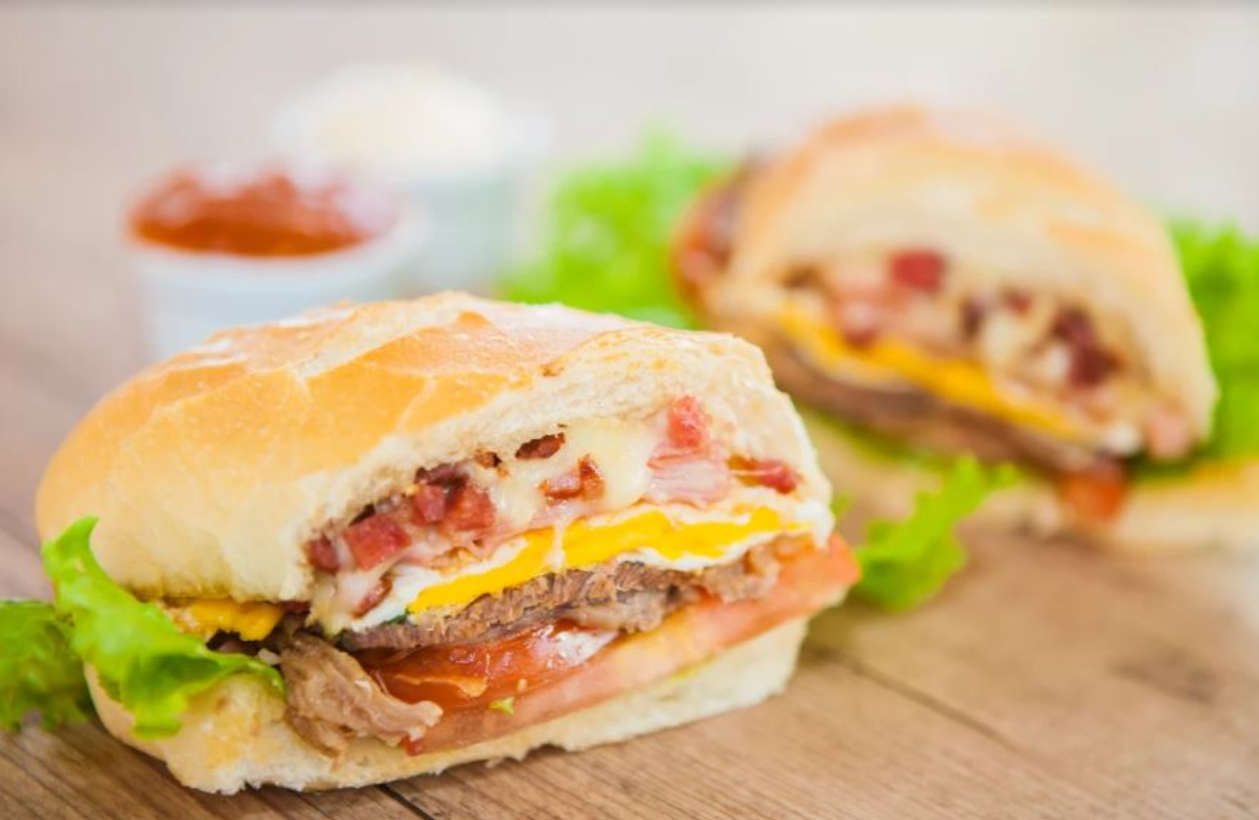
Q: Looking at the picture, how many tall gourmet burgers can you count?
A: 2